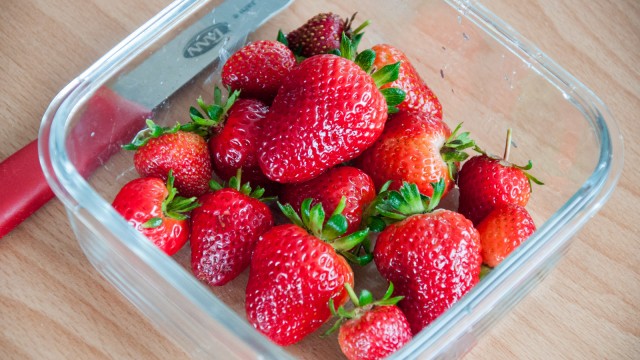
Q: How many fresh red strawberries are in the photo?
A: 15